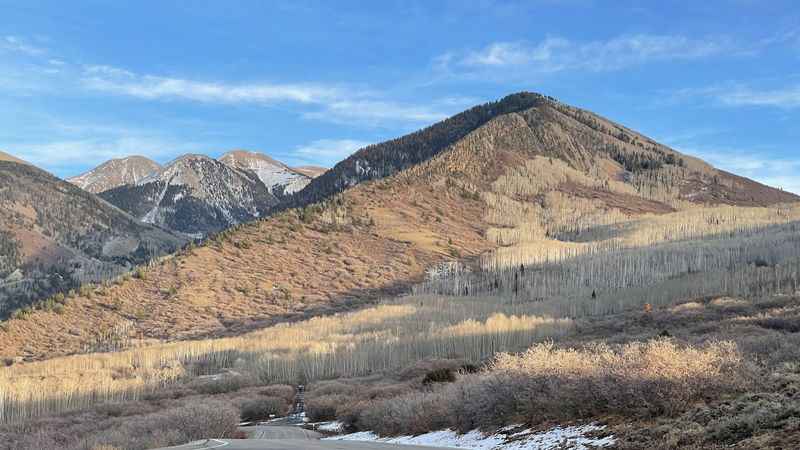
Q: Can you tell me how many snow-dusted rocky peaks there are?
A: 3